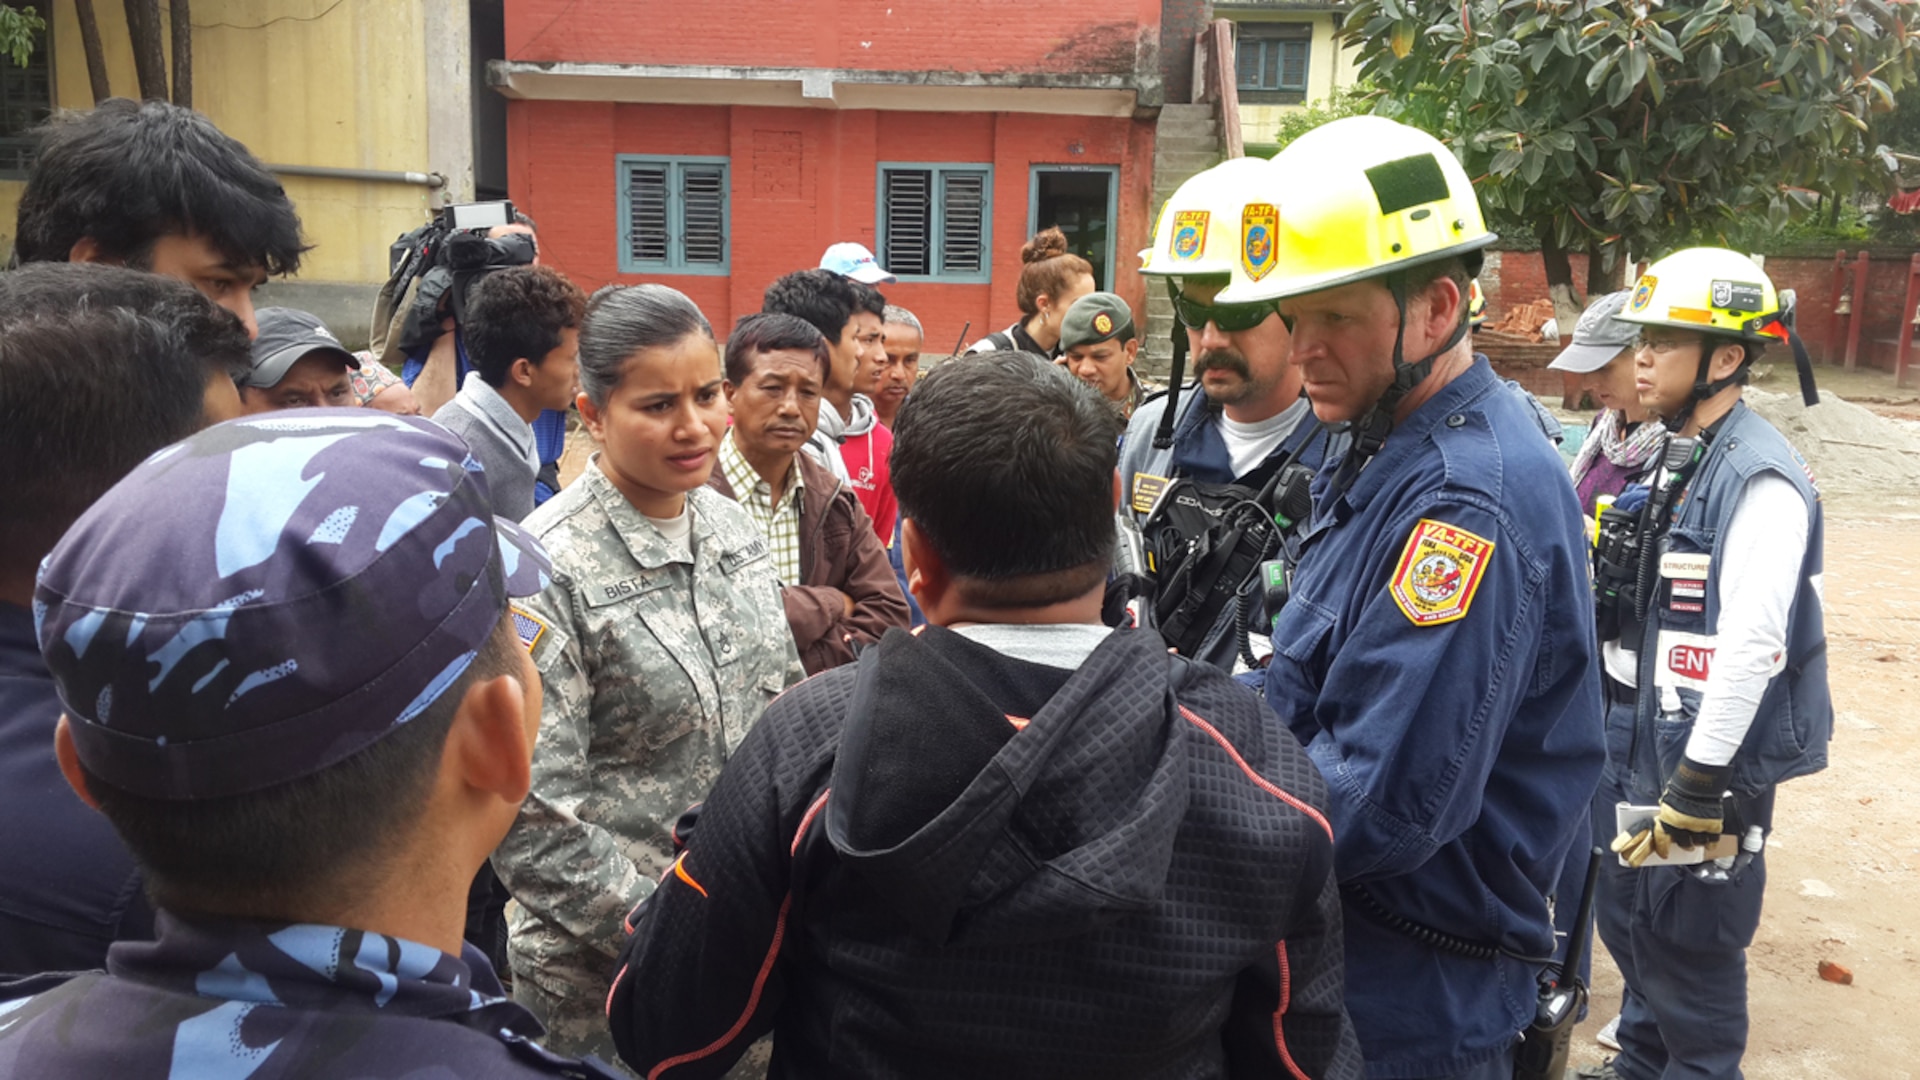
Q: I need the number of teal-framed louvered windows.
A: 2